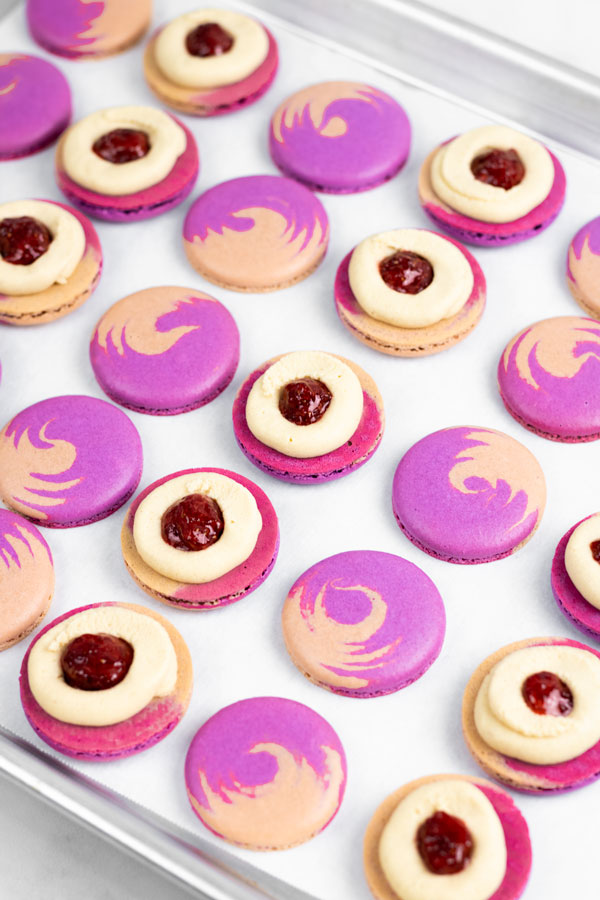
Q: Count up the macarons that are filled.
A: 11